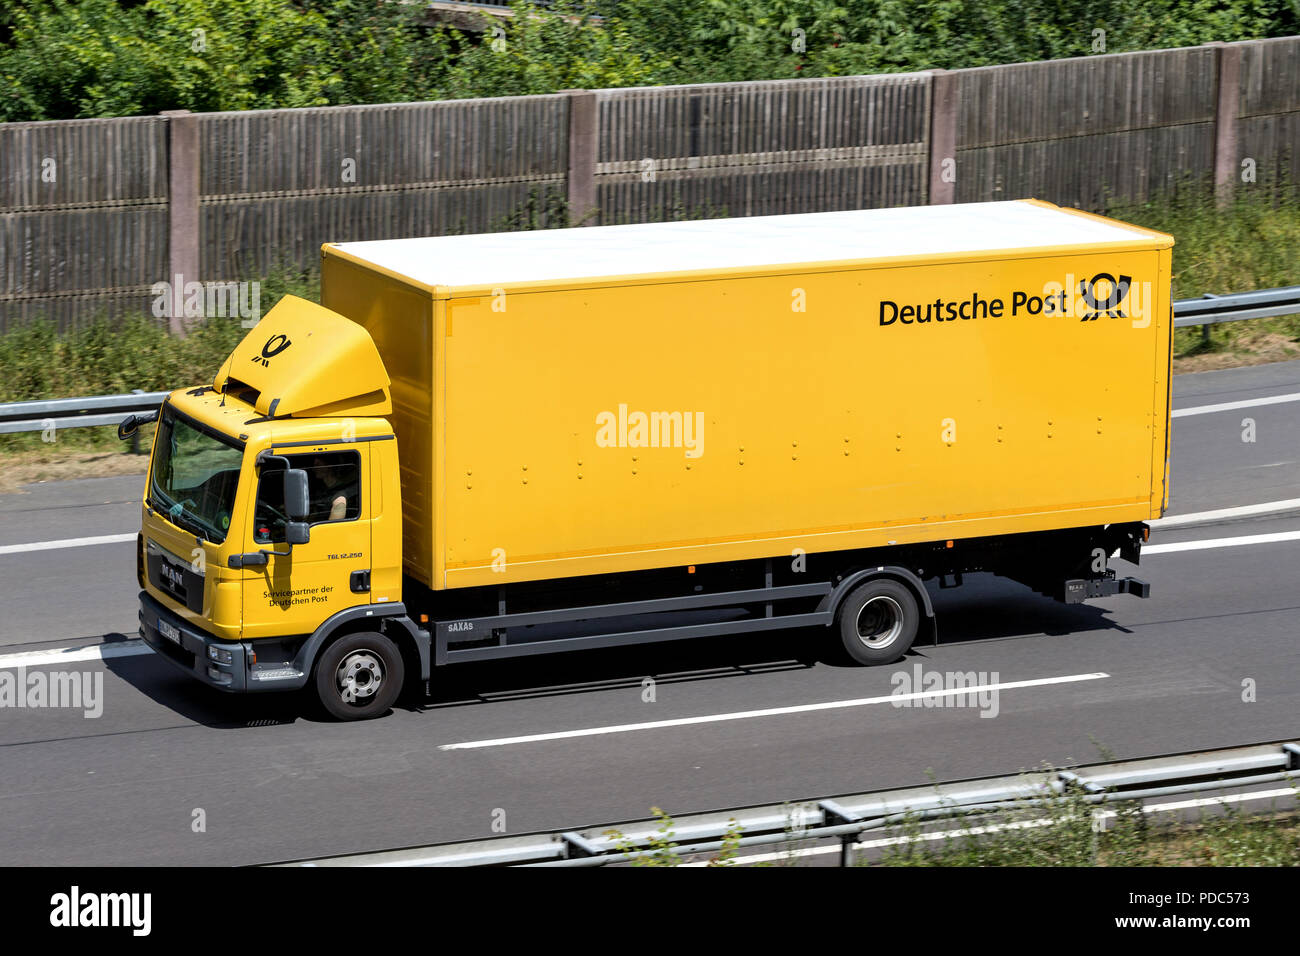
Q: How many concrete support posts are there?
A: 4